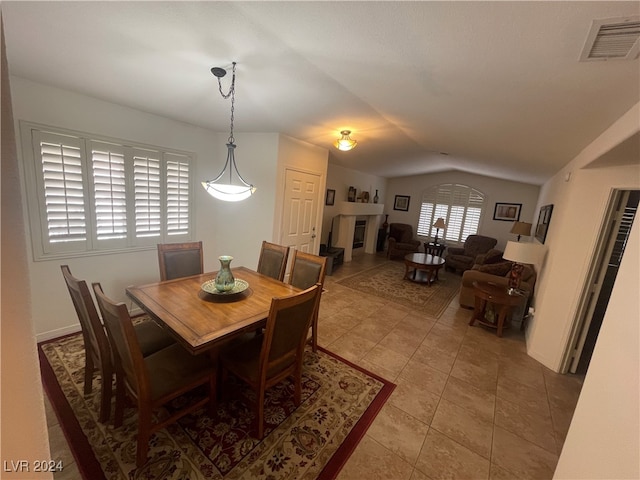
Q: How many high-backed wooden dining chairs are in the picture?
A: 6